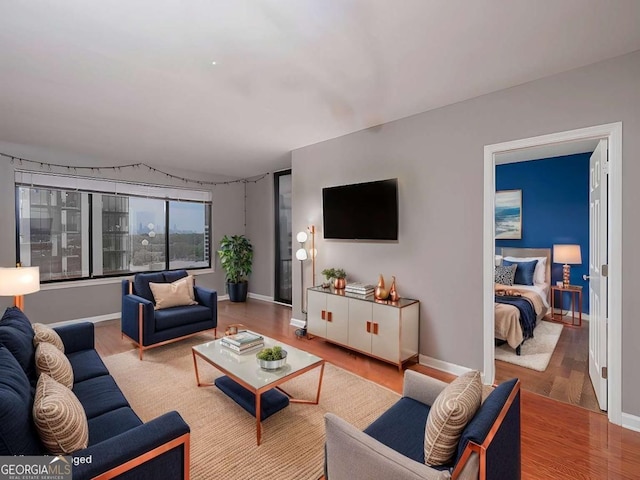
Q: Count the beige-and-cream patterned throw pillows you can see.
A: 4